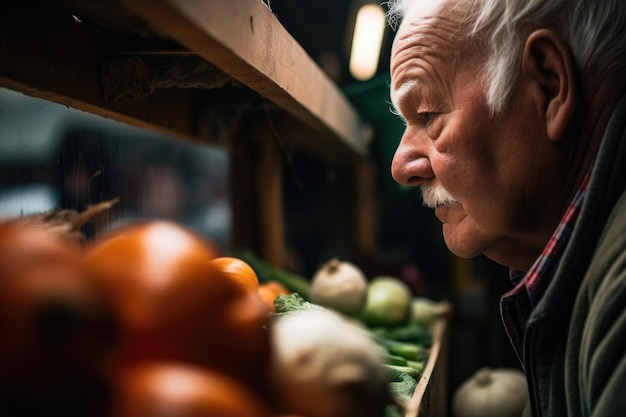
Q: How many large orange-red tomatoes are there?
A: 3